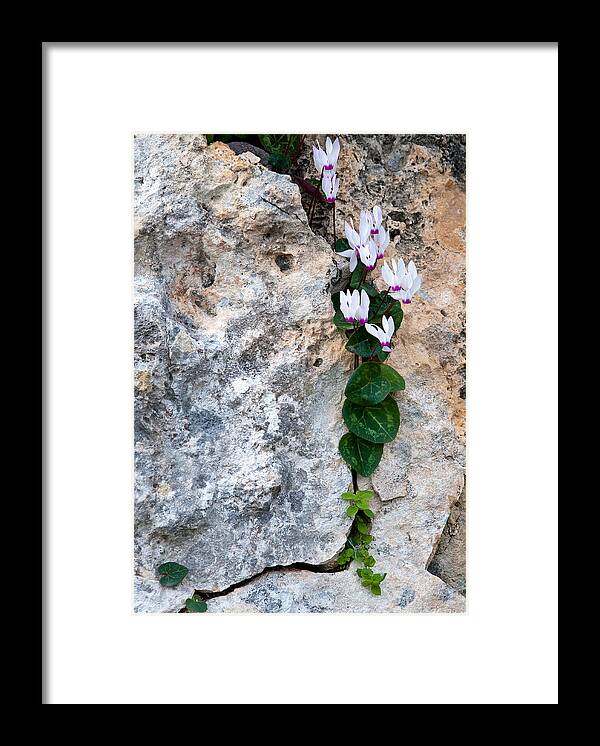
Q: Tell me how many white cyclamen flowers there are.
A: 11